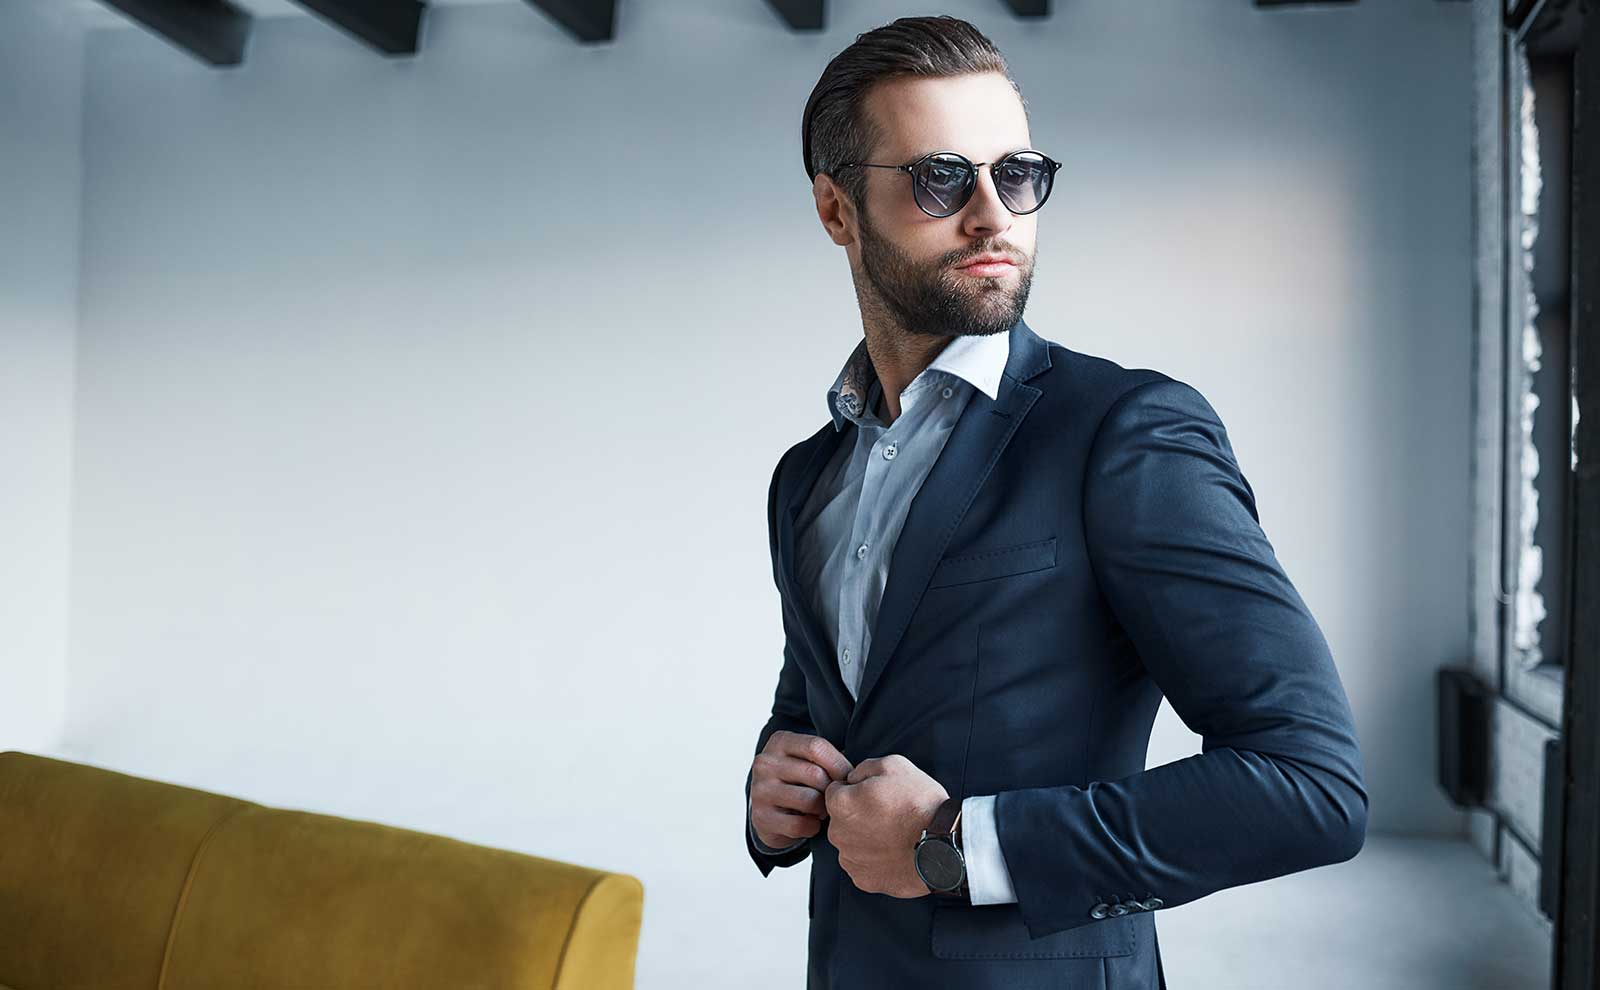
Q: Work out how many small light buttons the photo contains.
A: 4